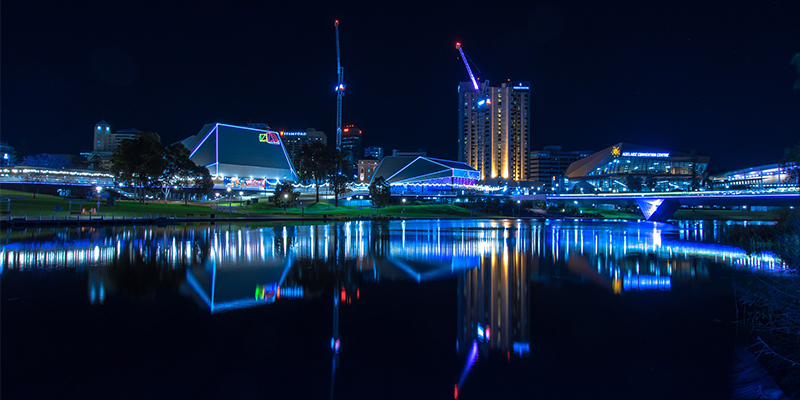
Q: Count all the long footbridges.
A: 1